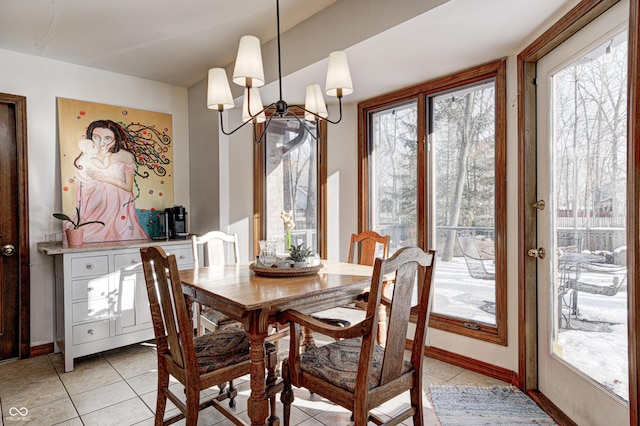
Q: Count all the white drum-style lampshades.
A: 5